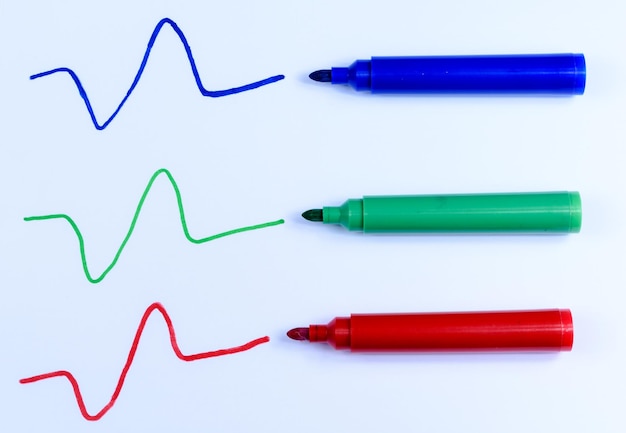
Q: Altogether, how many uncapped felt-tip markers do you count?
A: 3